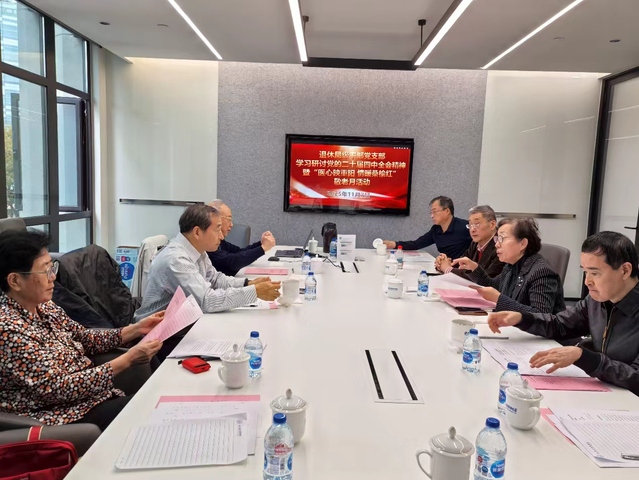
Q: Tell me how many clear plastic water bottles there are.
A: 11